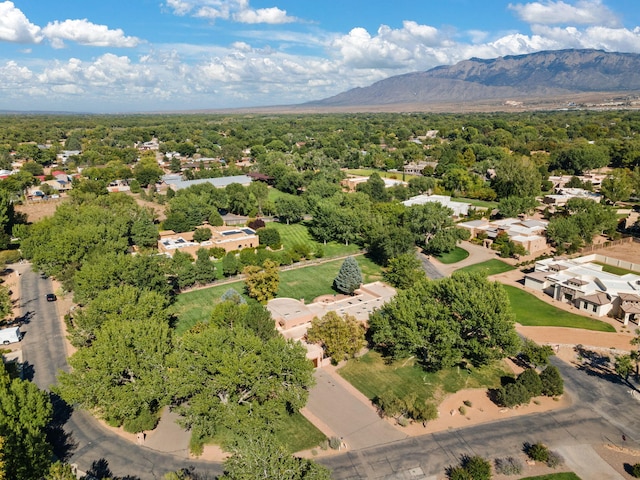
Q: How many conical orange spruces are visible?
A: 0